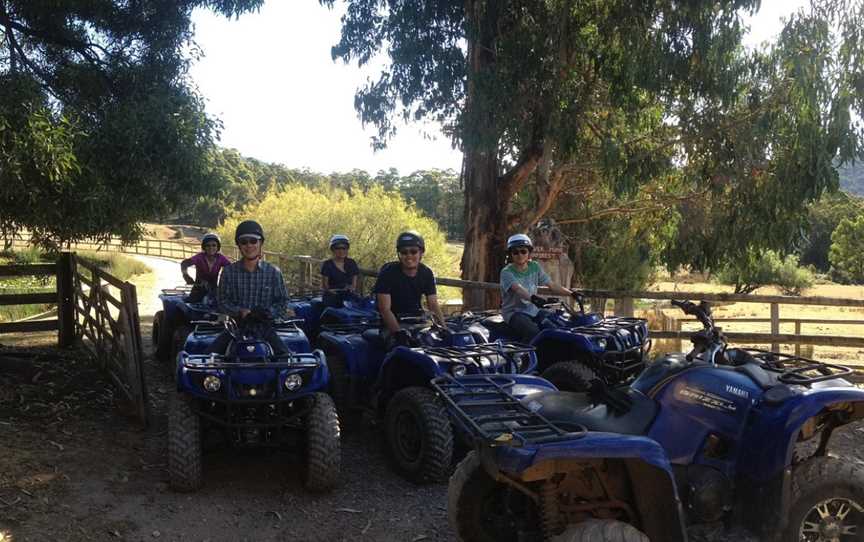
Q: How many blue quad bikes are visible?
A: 6